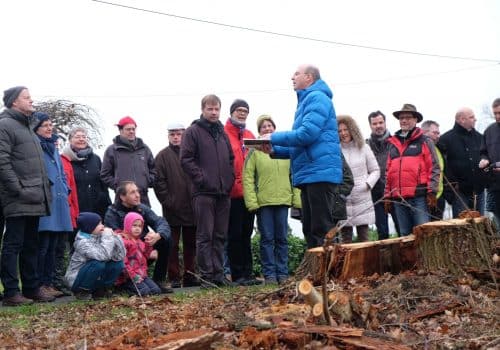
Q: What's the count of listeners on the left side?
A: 11